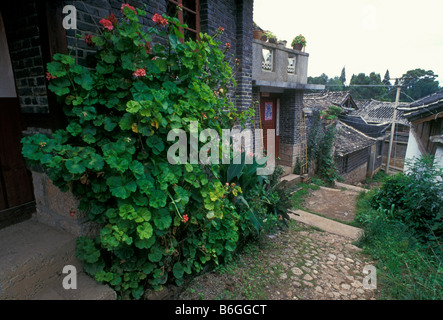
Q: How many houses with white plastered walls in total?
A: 1